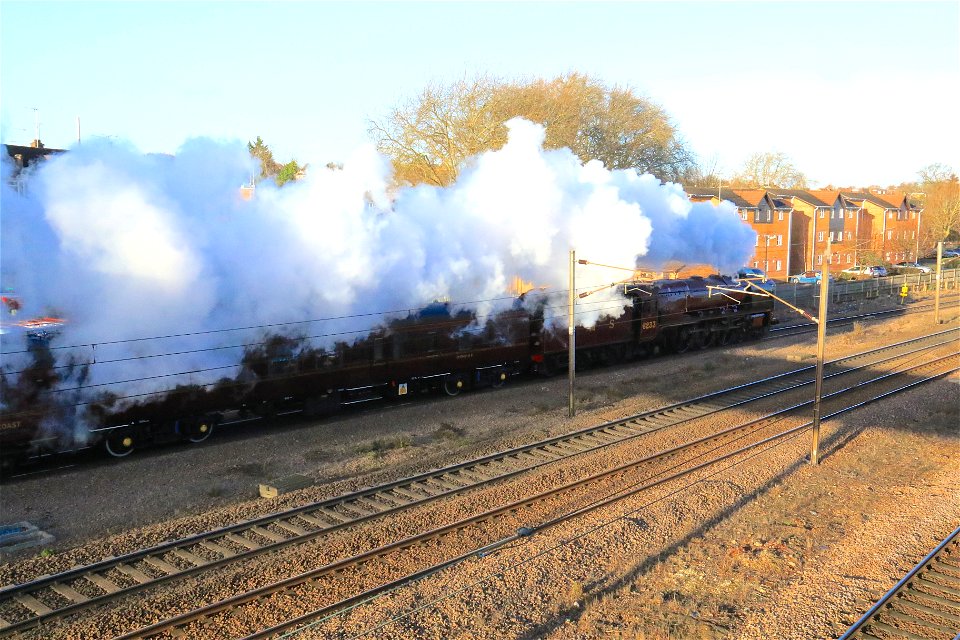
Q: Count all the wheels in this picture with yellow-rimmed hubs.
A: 4